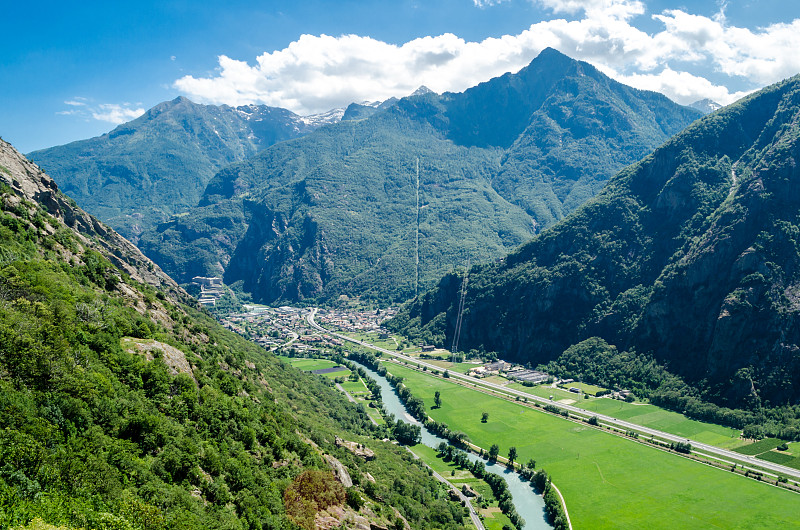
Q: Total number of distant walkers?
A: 0